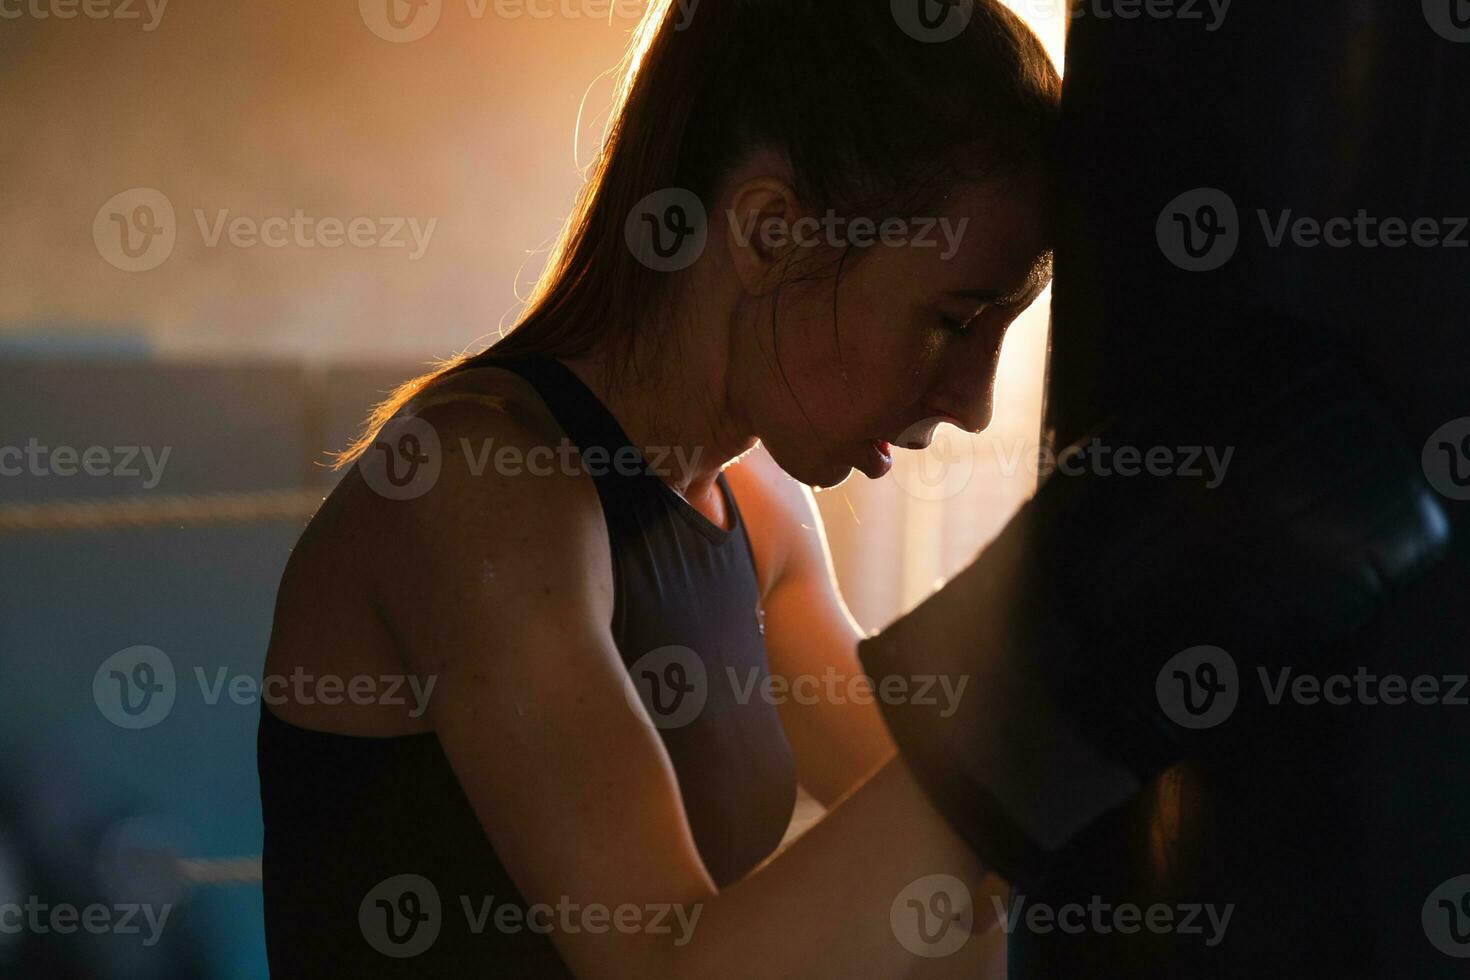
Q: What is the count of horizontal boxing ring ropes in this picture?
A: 2